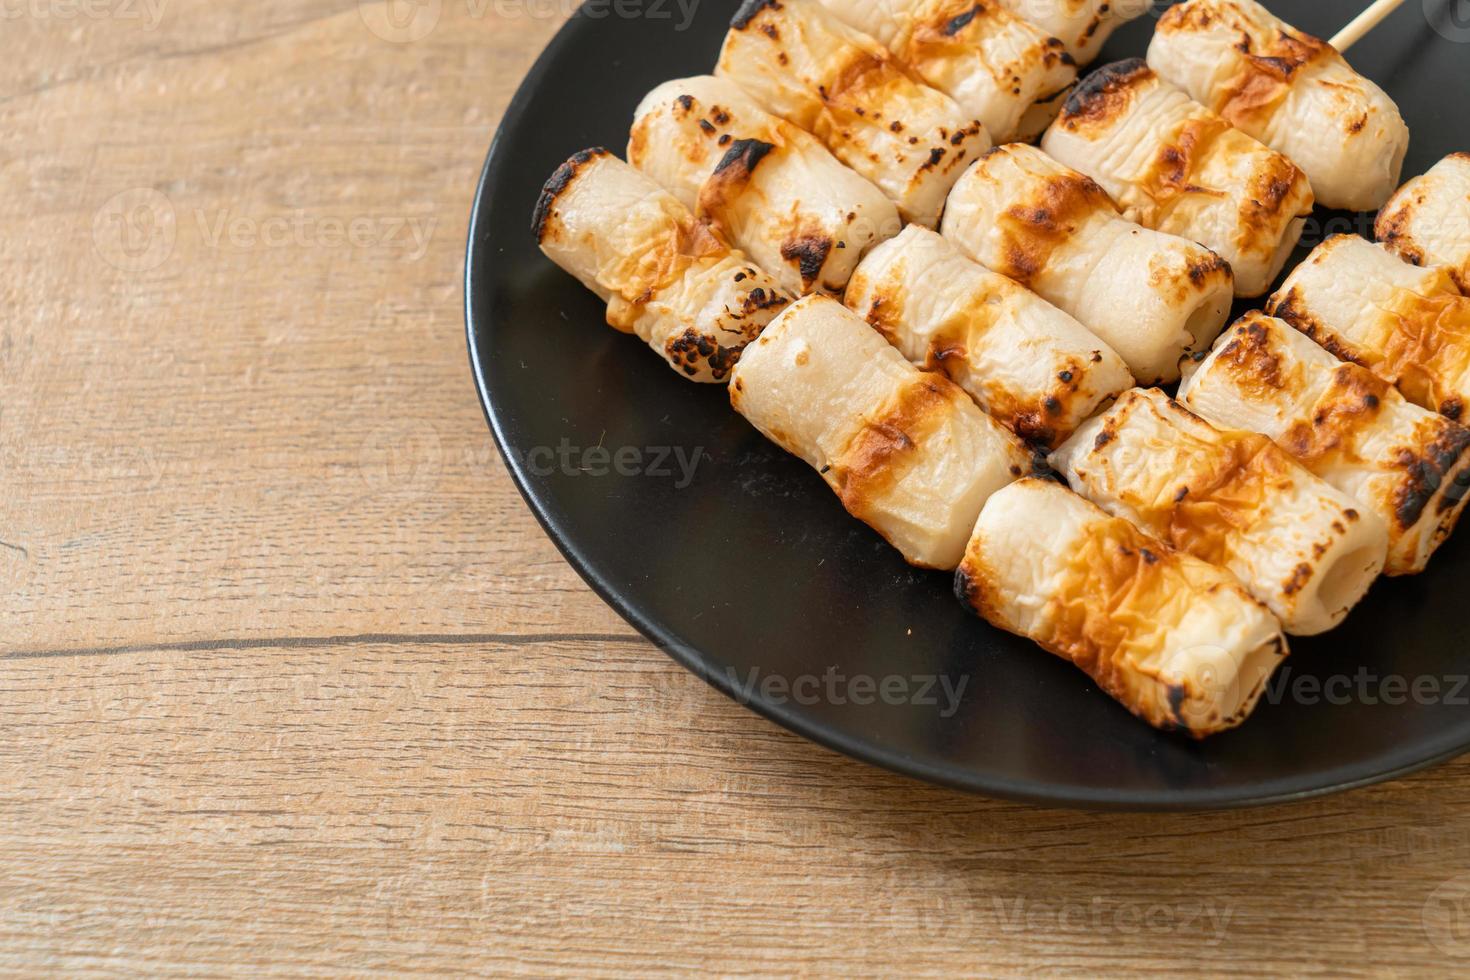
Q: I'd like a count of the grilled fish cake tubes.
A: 15